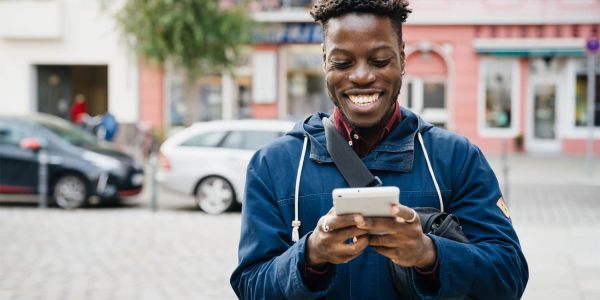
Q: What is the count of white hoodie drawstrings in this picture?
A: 2